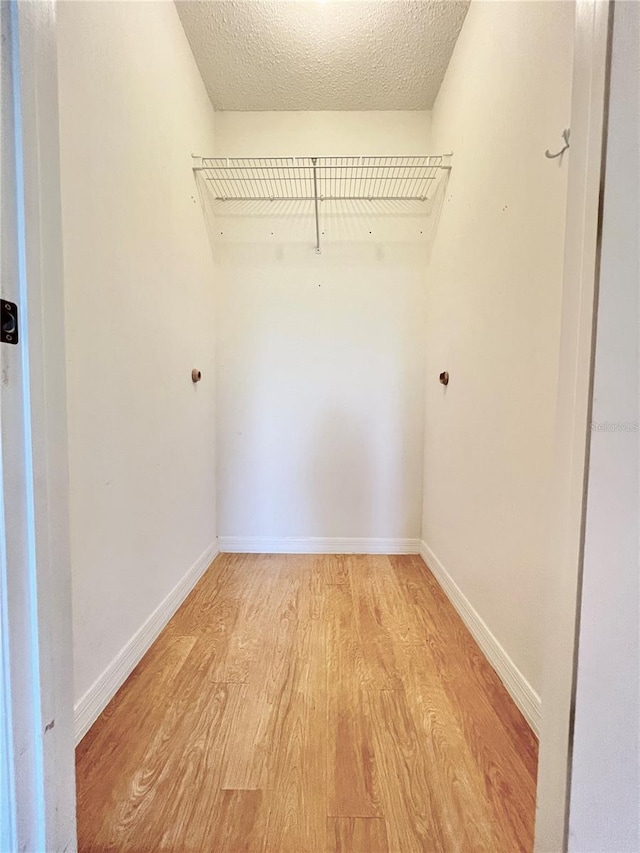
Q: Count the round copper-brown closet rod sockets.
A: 2